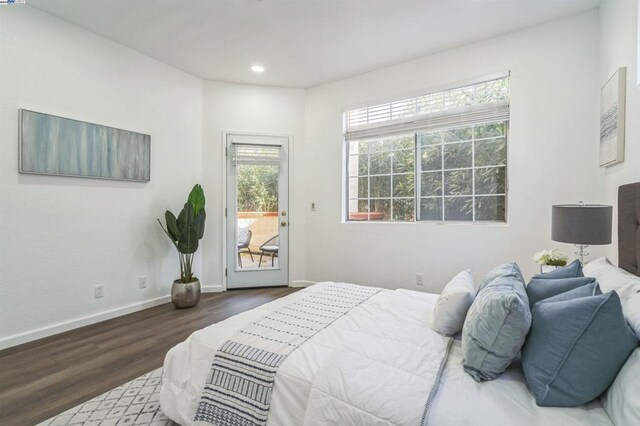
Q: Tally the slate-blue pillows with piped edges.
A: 2